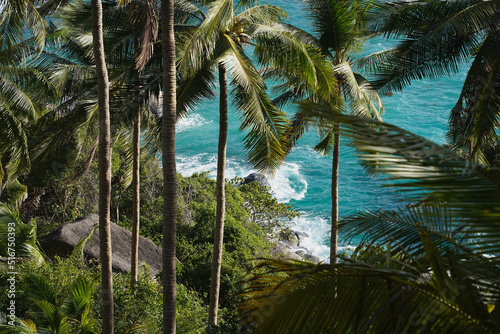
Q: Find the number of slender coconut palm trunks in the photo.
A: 5